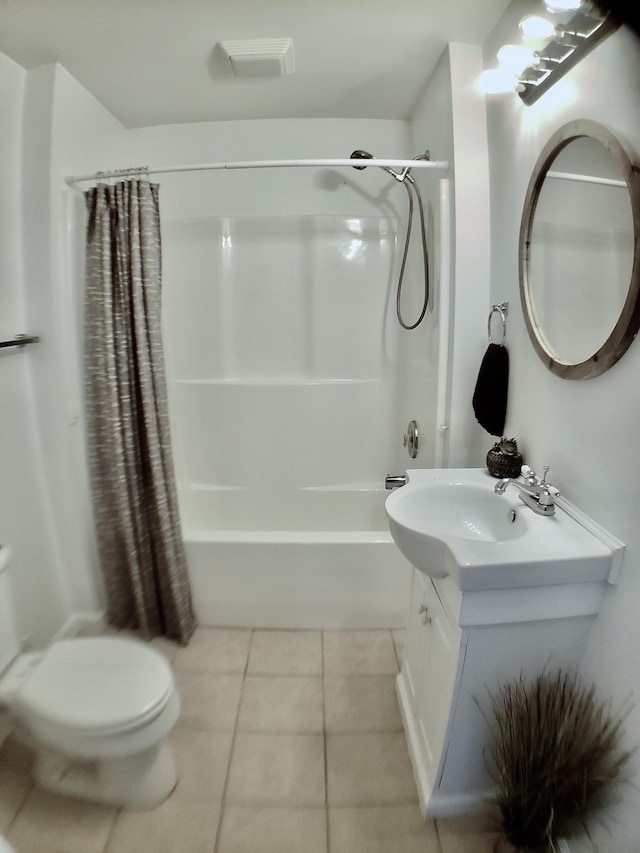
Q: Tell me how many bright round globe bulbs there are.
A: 4